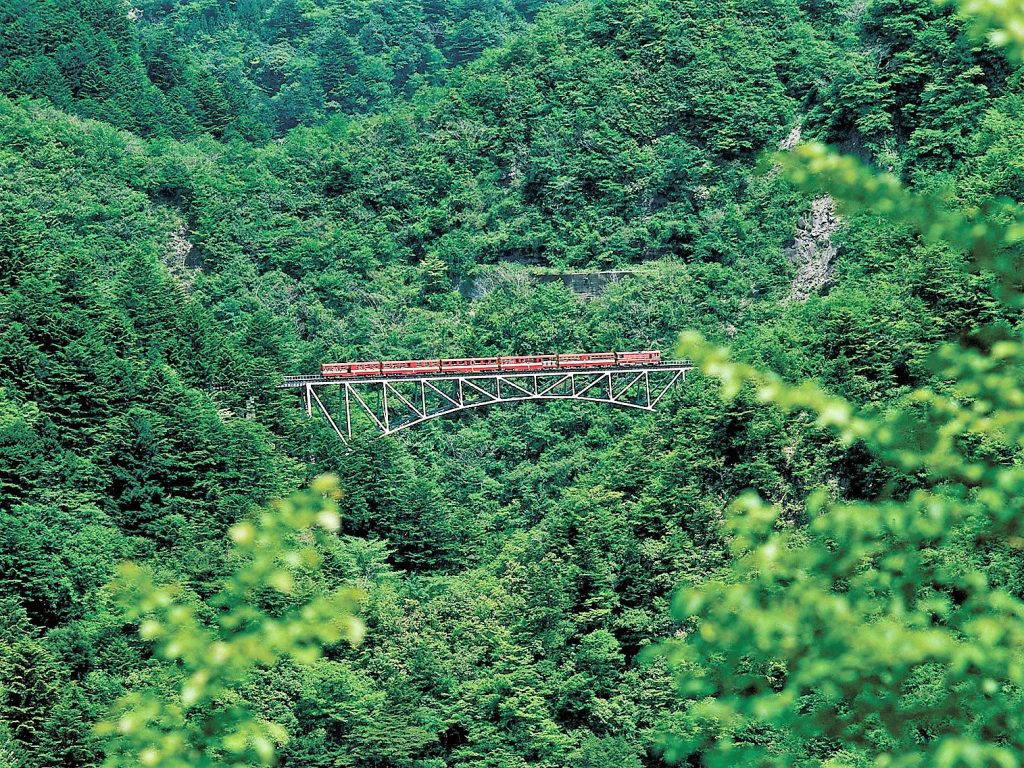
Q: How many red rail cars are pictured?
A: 6